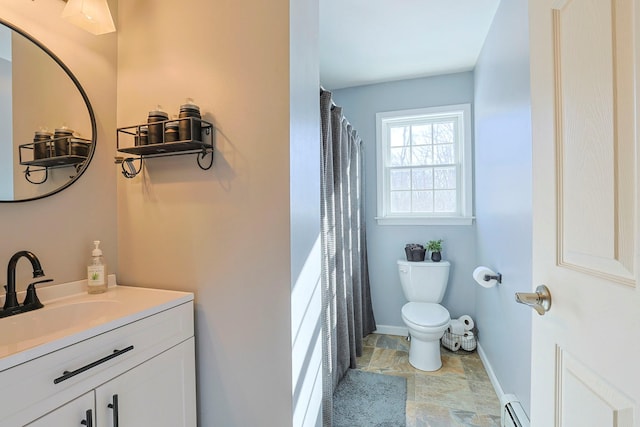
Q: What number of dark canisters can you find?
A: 4